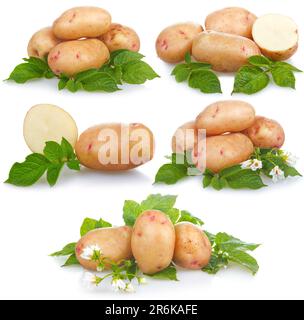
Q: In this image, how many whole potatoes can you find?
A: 15